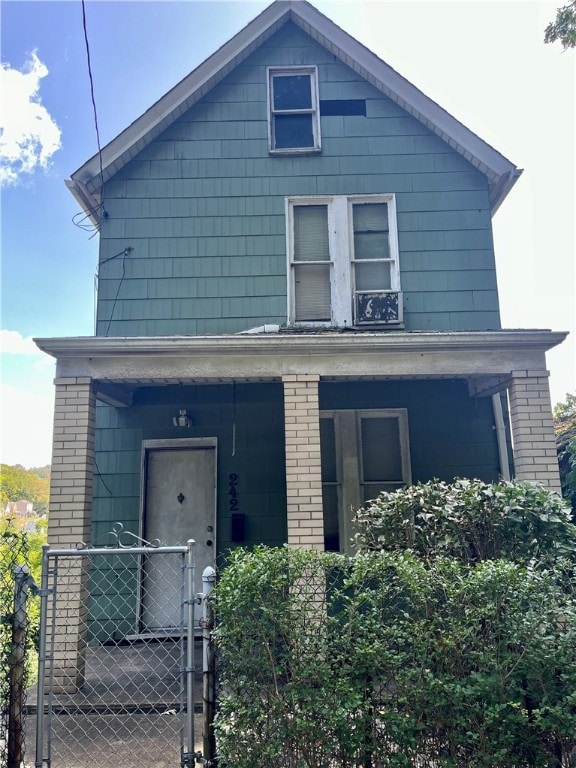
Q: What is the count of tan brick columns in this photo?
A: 3